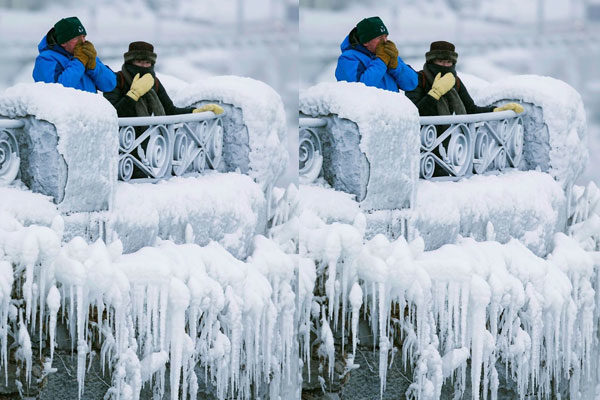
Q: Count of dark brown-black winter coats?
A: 2